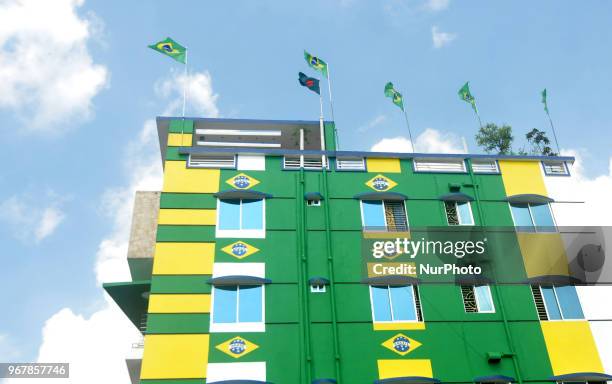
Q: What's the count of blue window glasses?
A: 13